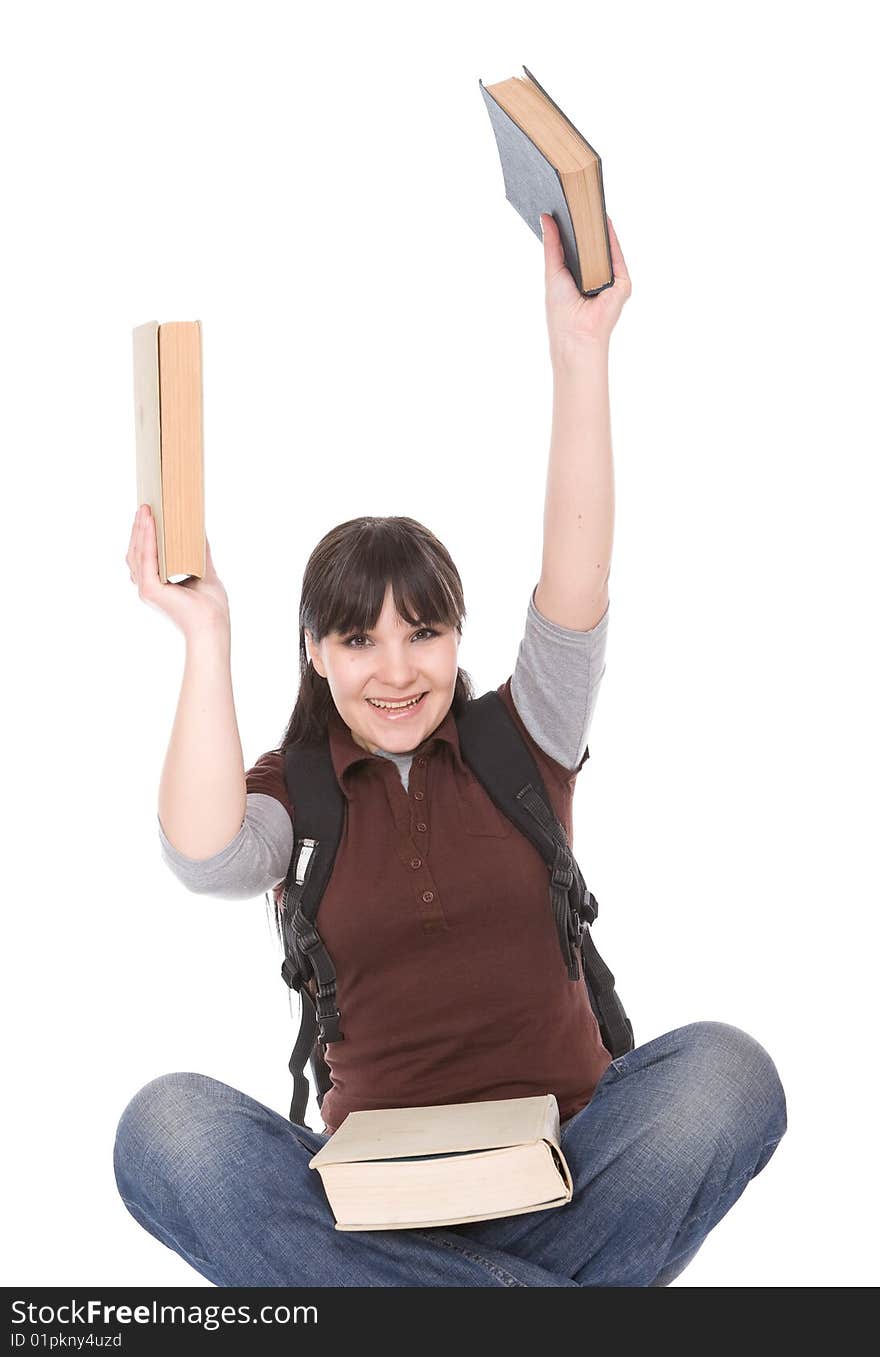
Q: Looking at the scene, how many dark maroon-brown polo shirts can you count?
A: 1